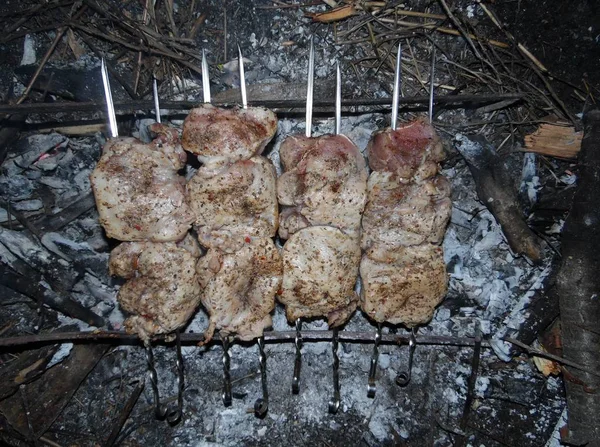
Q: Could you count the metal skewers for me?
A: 8